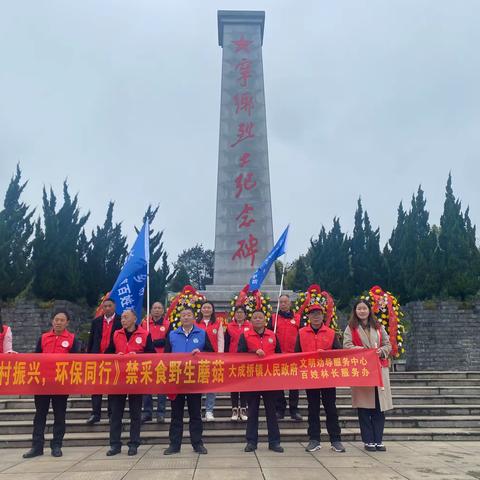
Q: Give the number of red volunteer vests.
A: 11